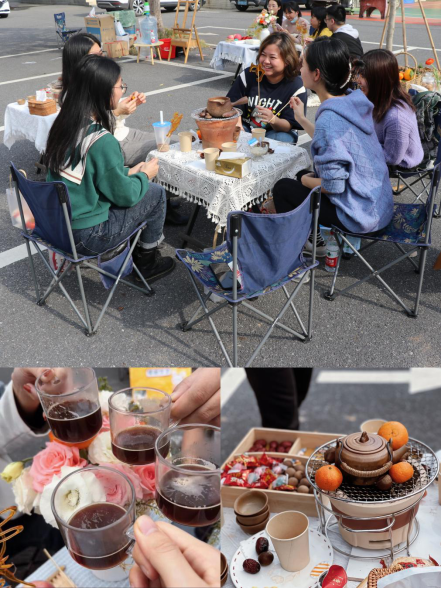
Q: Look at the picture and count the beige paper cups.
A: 6